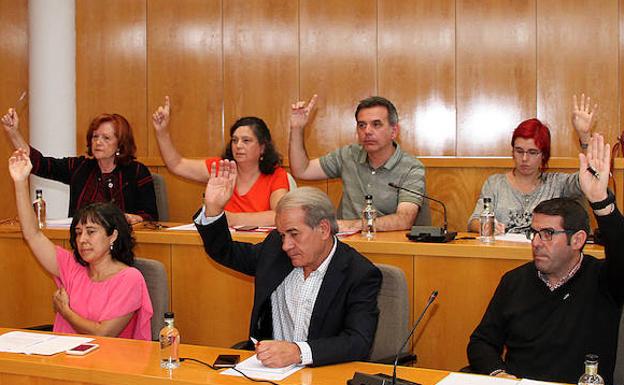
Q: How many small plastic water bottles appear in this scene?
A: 5